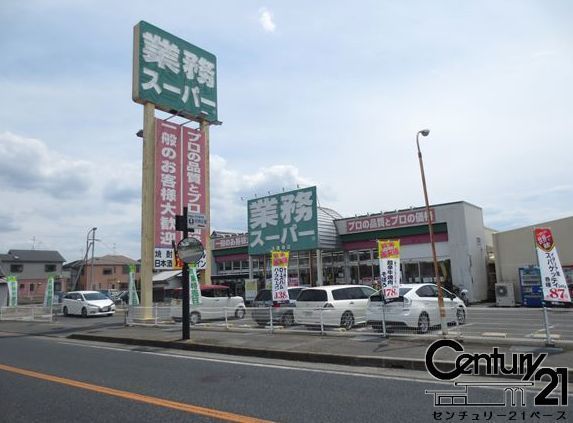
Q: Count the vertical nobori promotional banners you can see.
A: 7